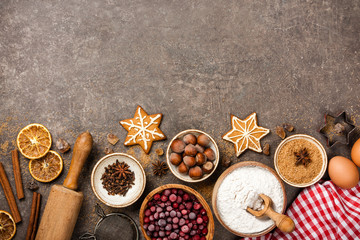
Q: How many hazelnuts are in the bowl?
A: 12